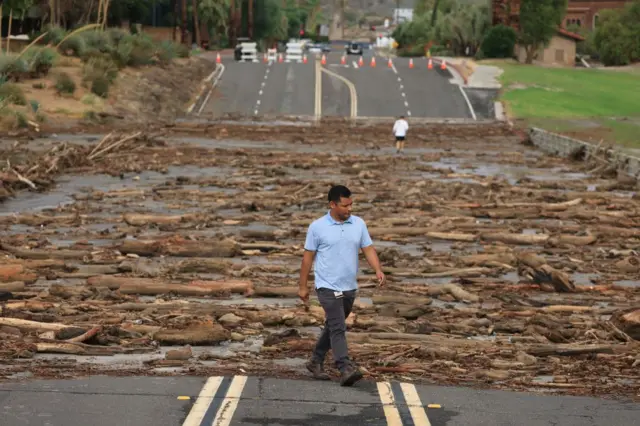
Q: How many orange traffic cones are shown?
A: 12